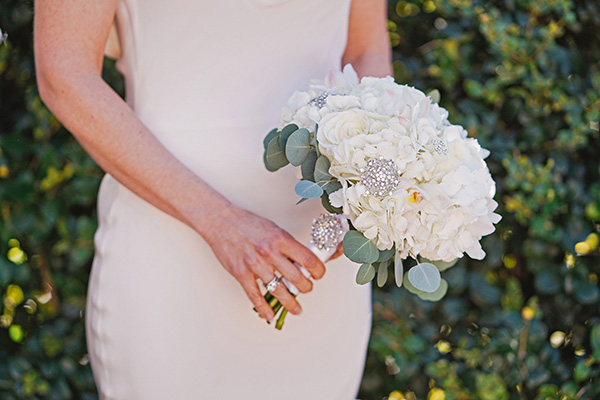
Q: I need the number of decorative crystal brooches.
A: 4